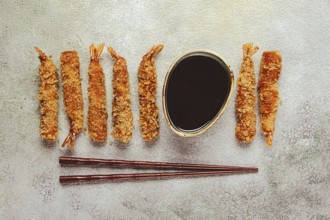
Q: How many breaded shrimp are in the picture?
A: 7